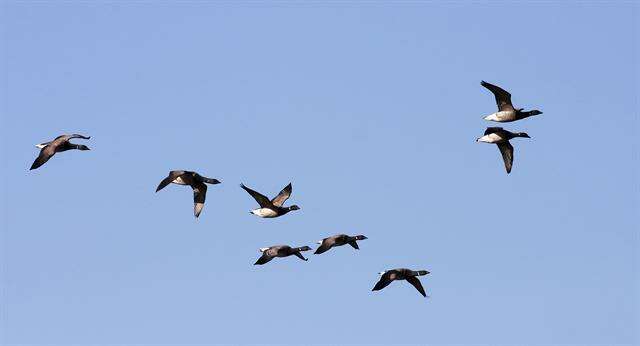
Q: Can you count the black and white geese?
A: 8